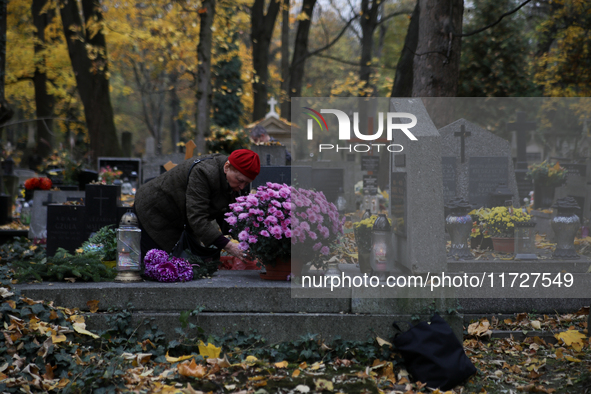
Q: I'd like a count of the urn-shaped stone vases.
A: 2